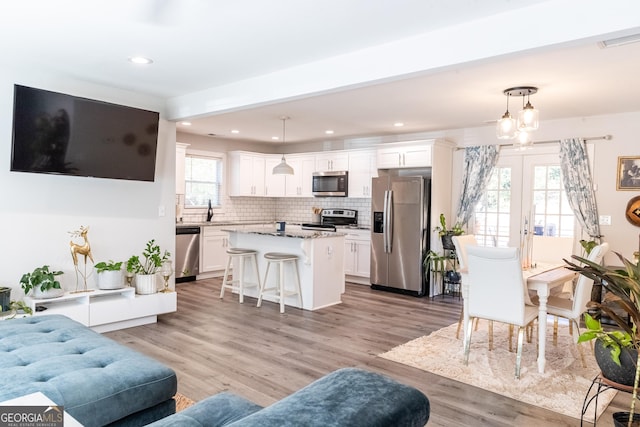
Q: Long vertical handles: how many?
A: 2